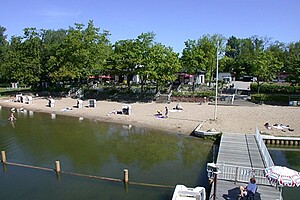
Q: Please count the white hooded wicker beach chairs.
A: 6